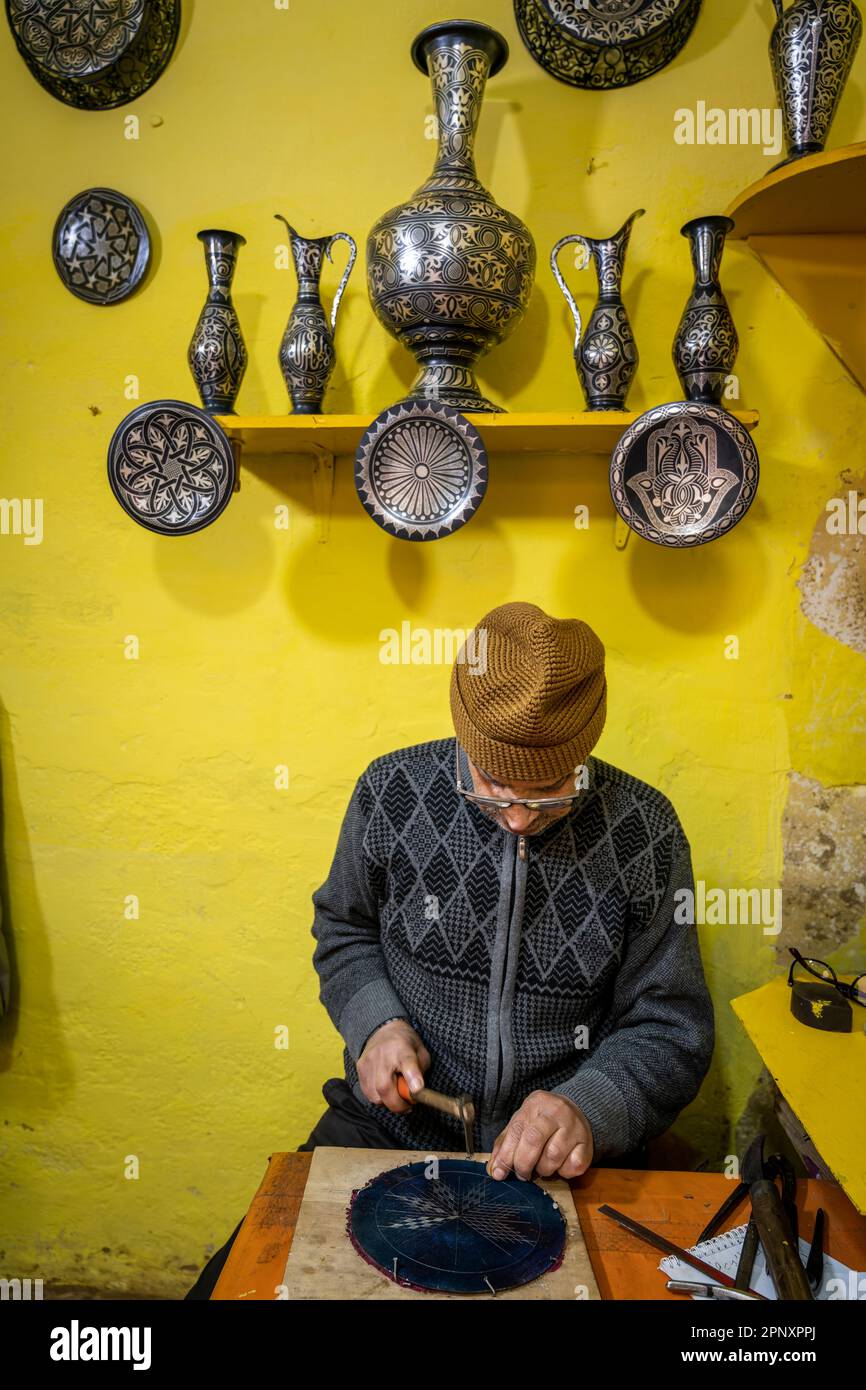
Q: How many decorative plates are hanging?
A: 6